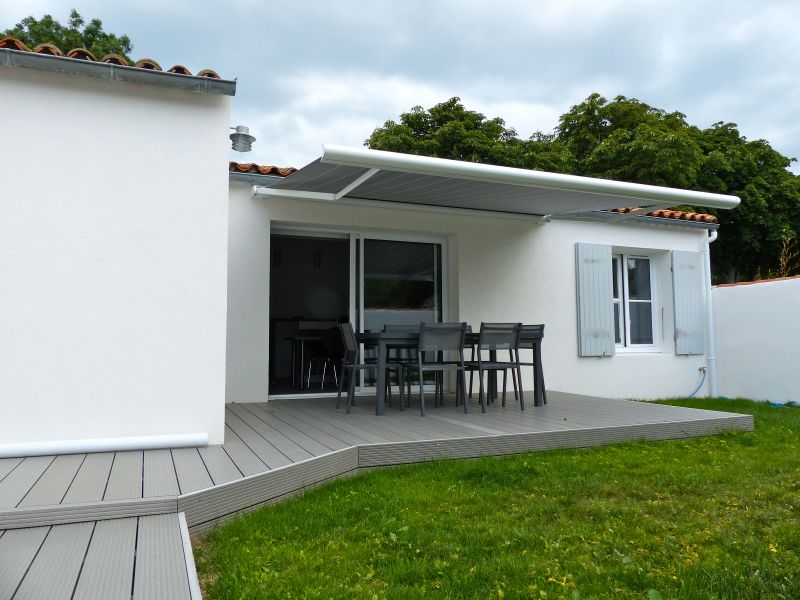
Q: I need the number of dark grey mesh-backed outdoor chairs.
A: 6